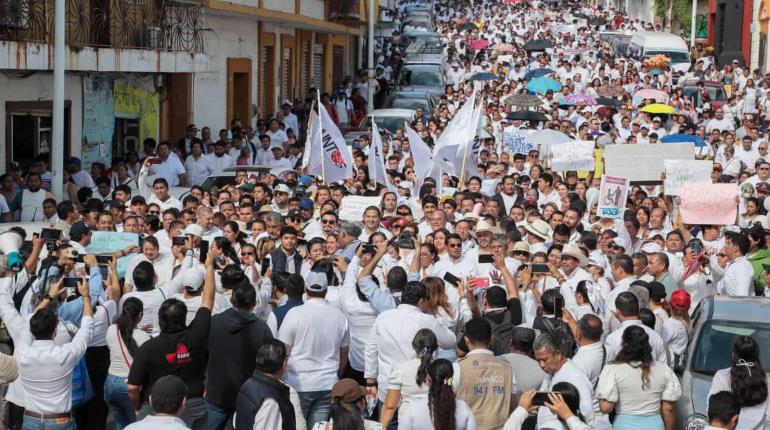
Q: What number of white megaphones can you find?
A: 1